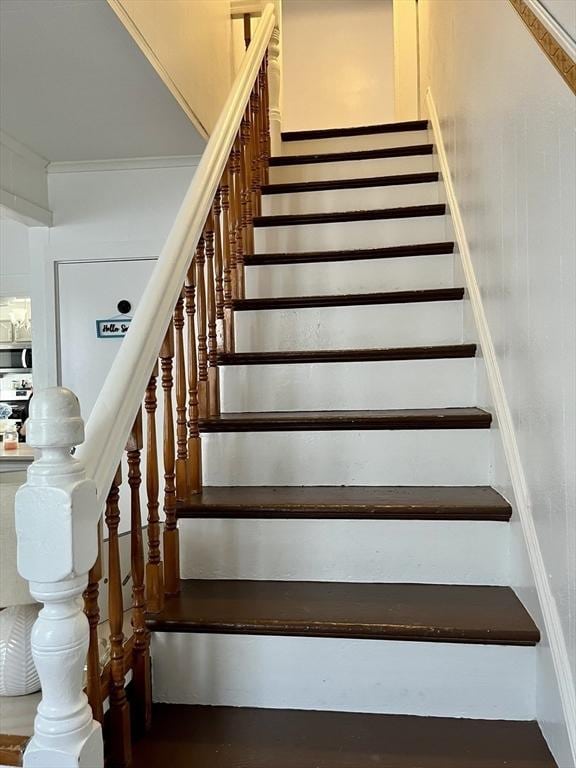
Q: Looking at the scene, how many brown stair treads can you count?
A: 11